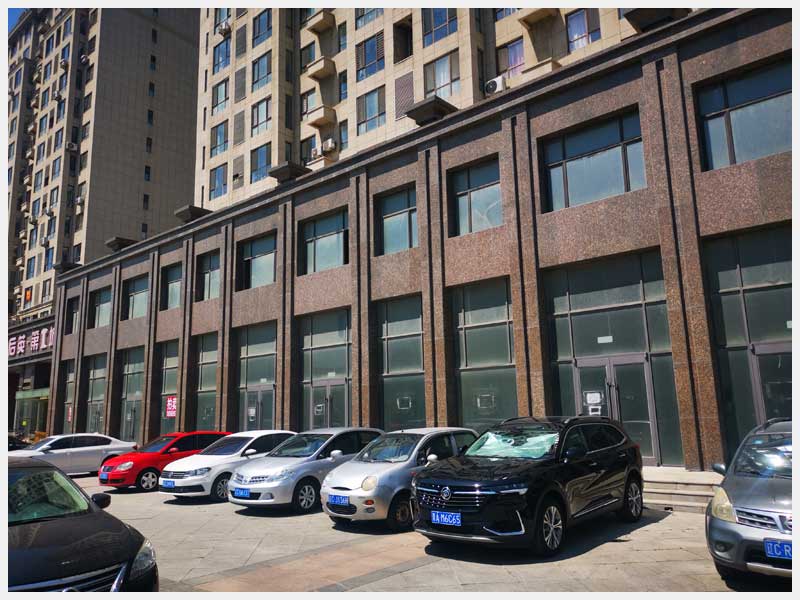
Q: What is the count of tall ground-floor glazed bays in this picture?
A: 11